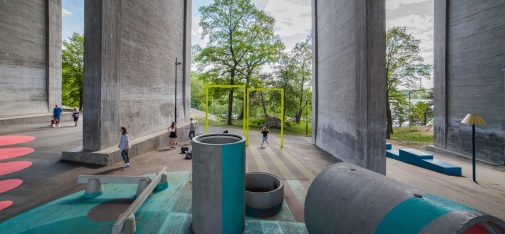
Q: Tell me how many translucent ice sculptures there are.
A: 0